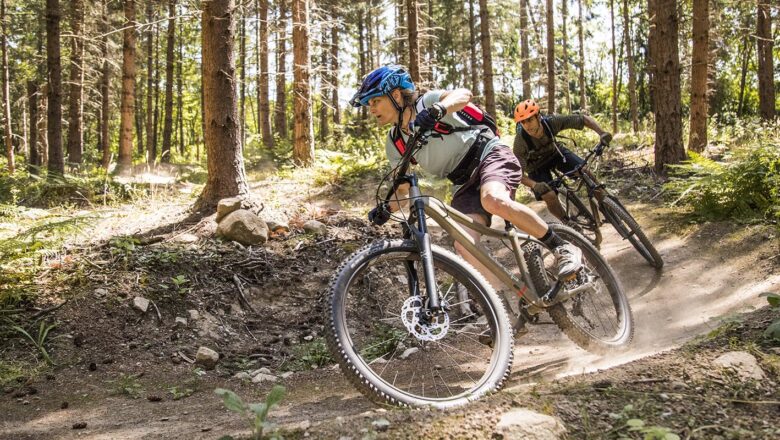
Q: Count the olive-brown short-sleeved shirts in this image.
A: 1